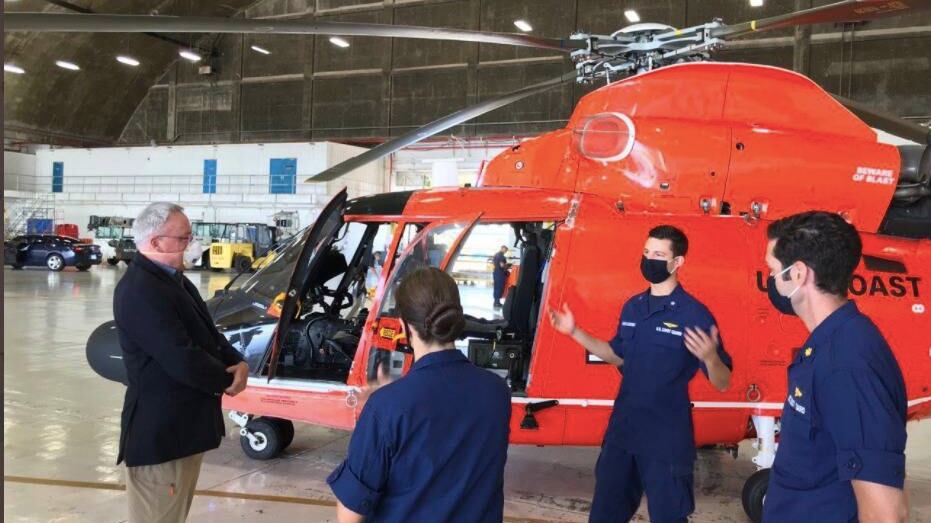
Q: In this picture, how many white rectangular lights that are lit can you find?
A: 9